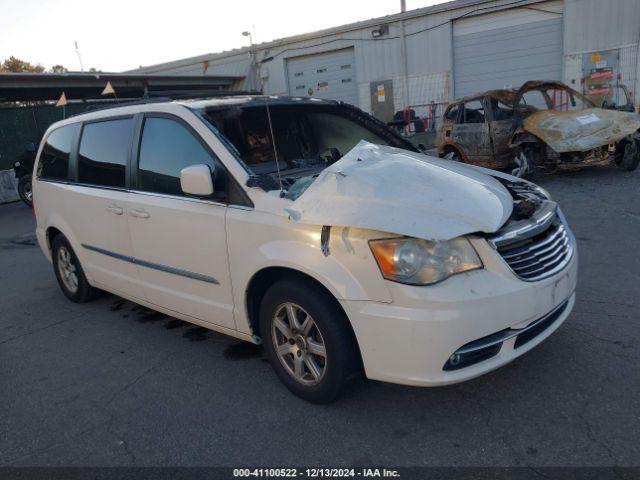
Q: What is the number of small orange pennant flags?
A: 2